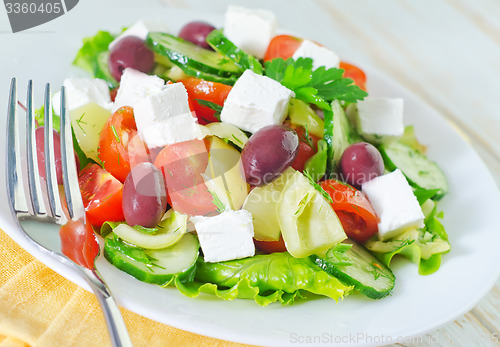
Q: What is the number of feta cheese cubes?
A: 10